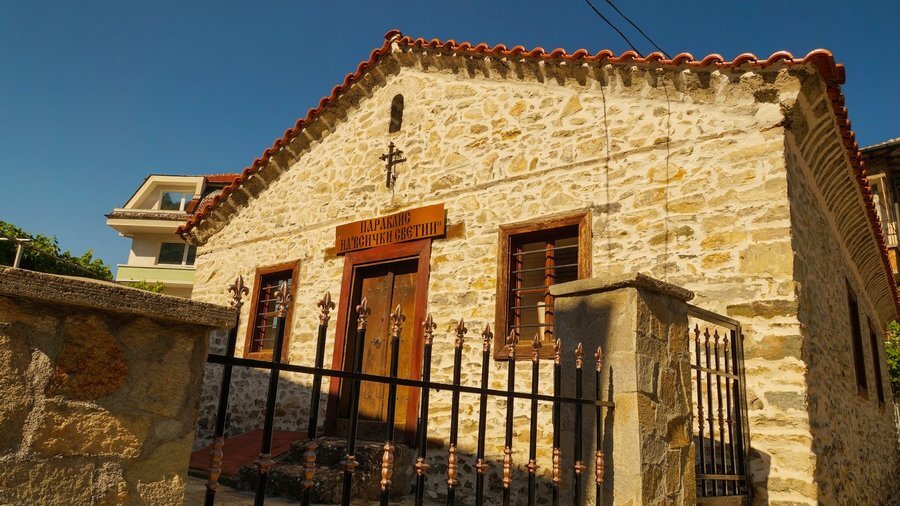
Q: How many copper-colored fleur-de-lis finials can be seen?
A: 13